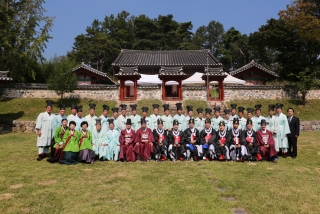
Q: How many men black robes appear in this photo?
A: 7